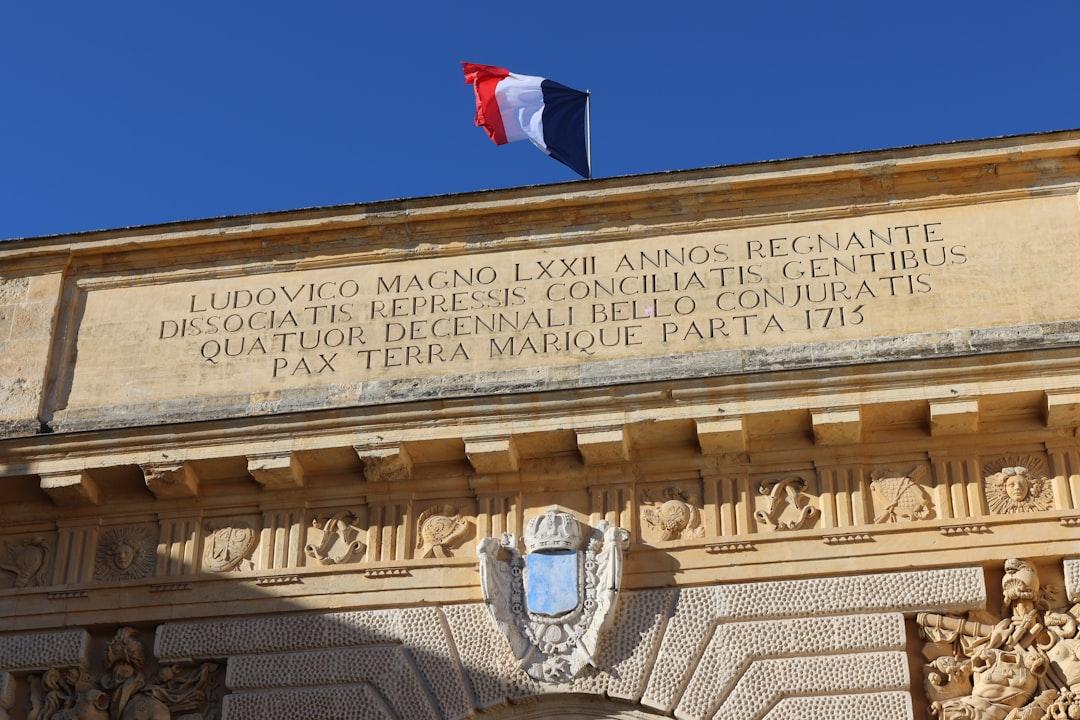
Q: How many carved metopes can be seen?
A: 9